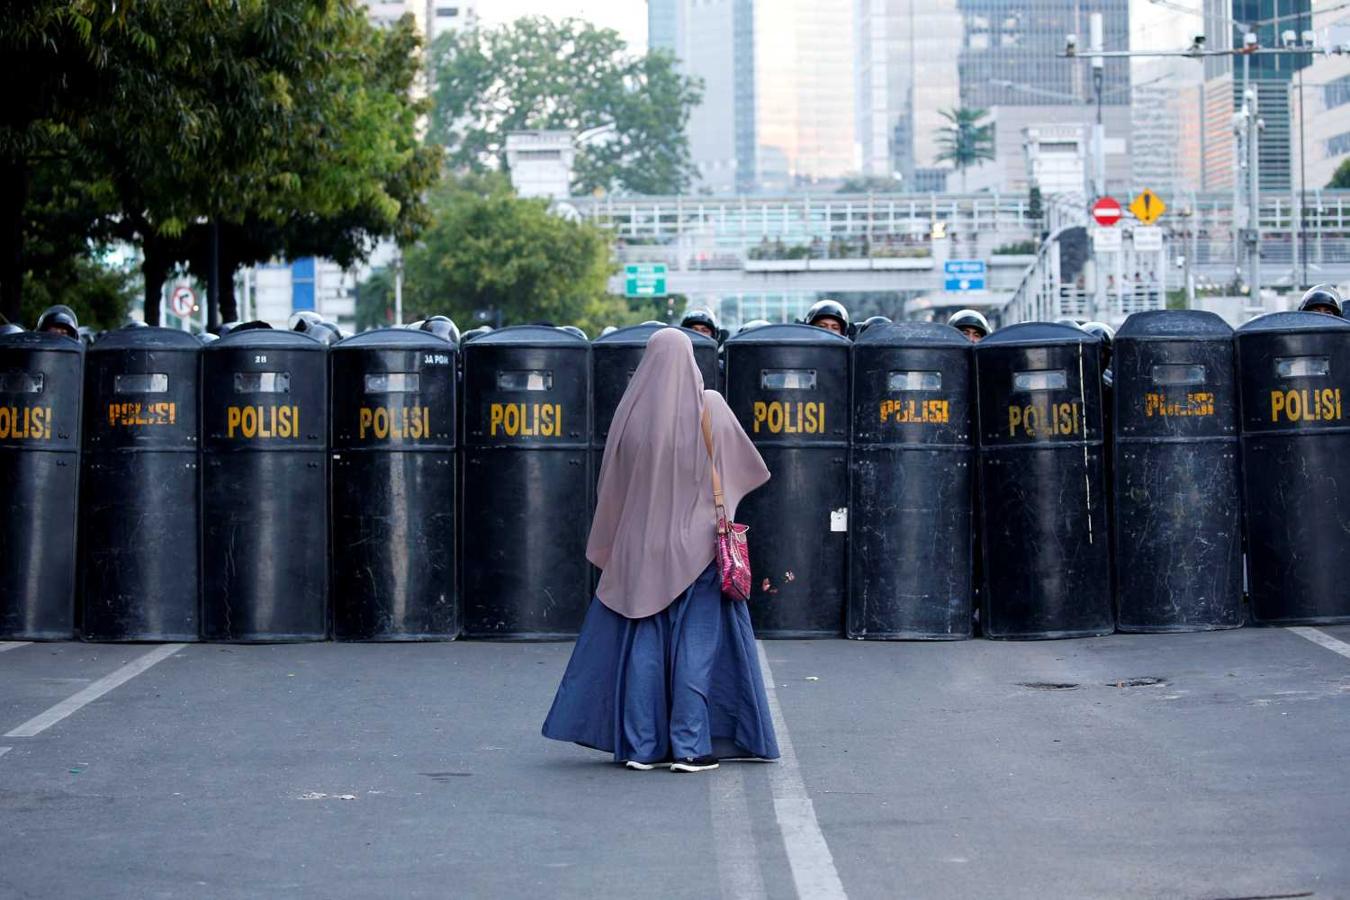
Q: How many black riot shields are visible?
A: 11